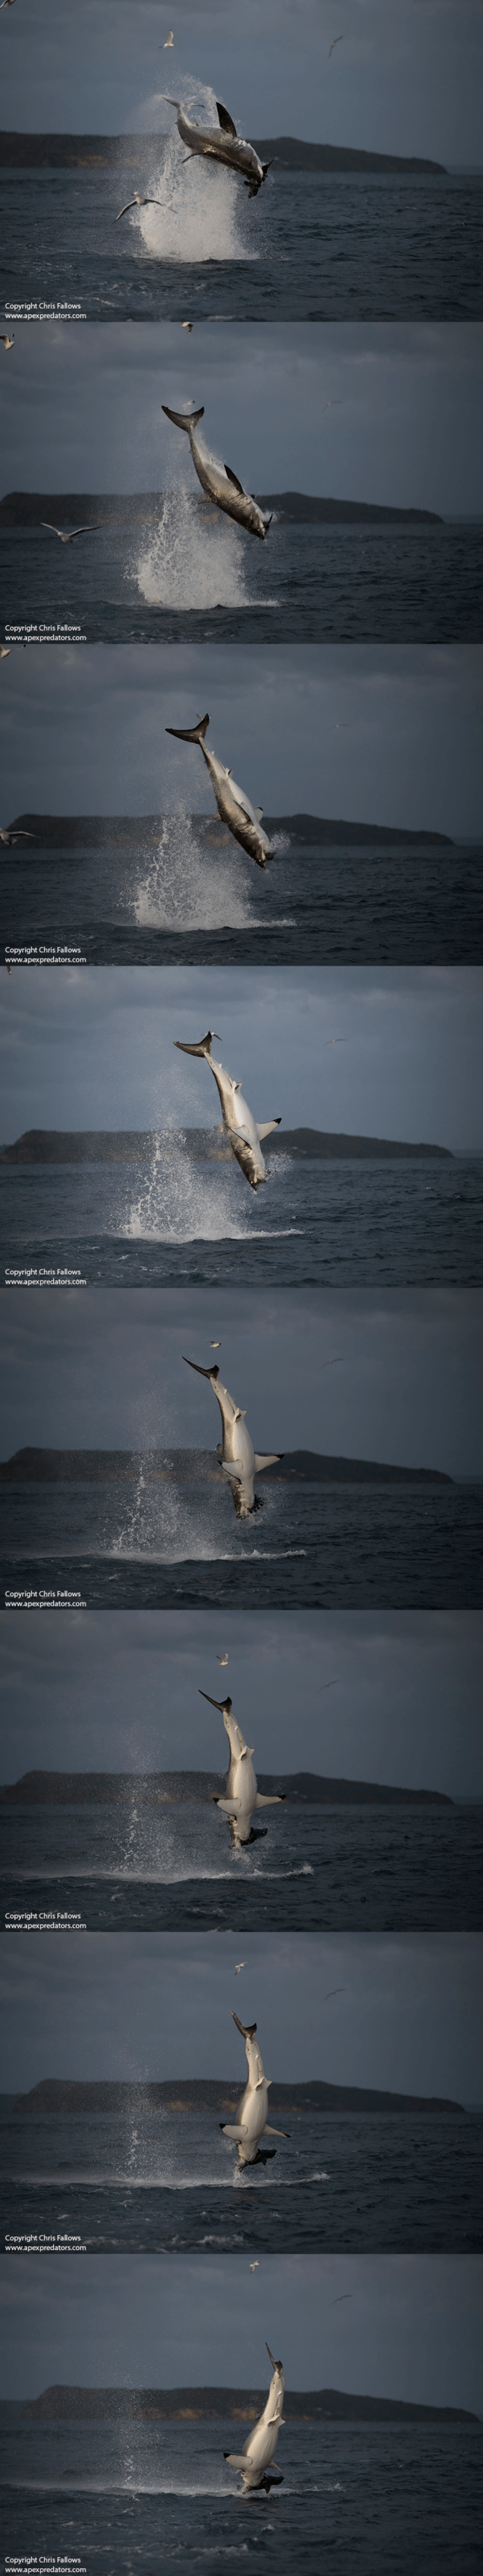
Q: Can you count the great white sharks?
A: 1